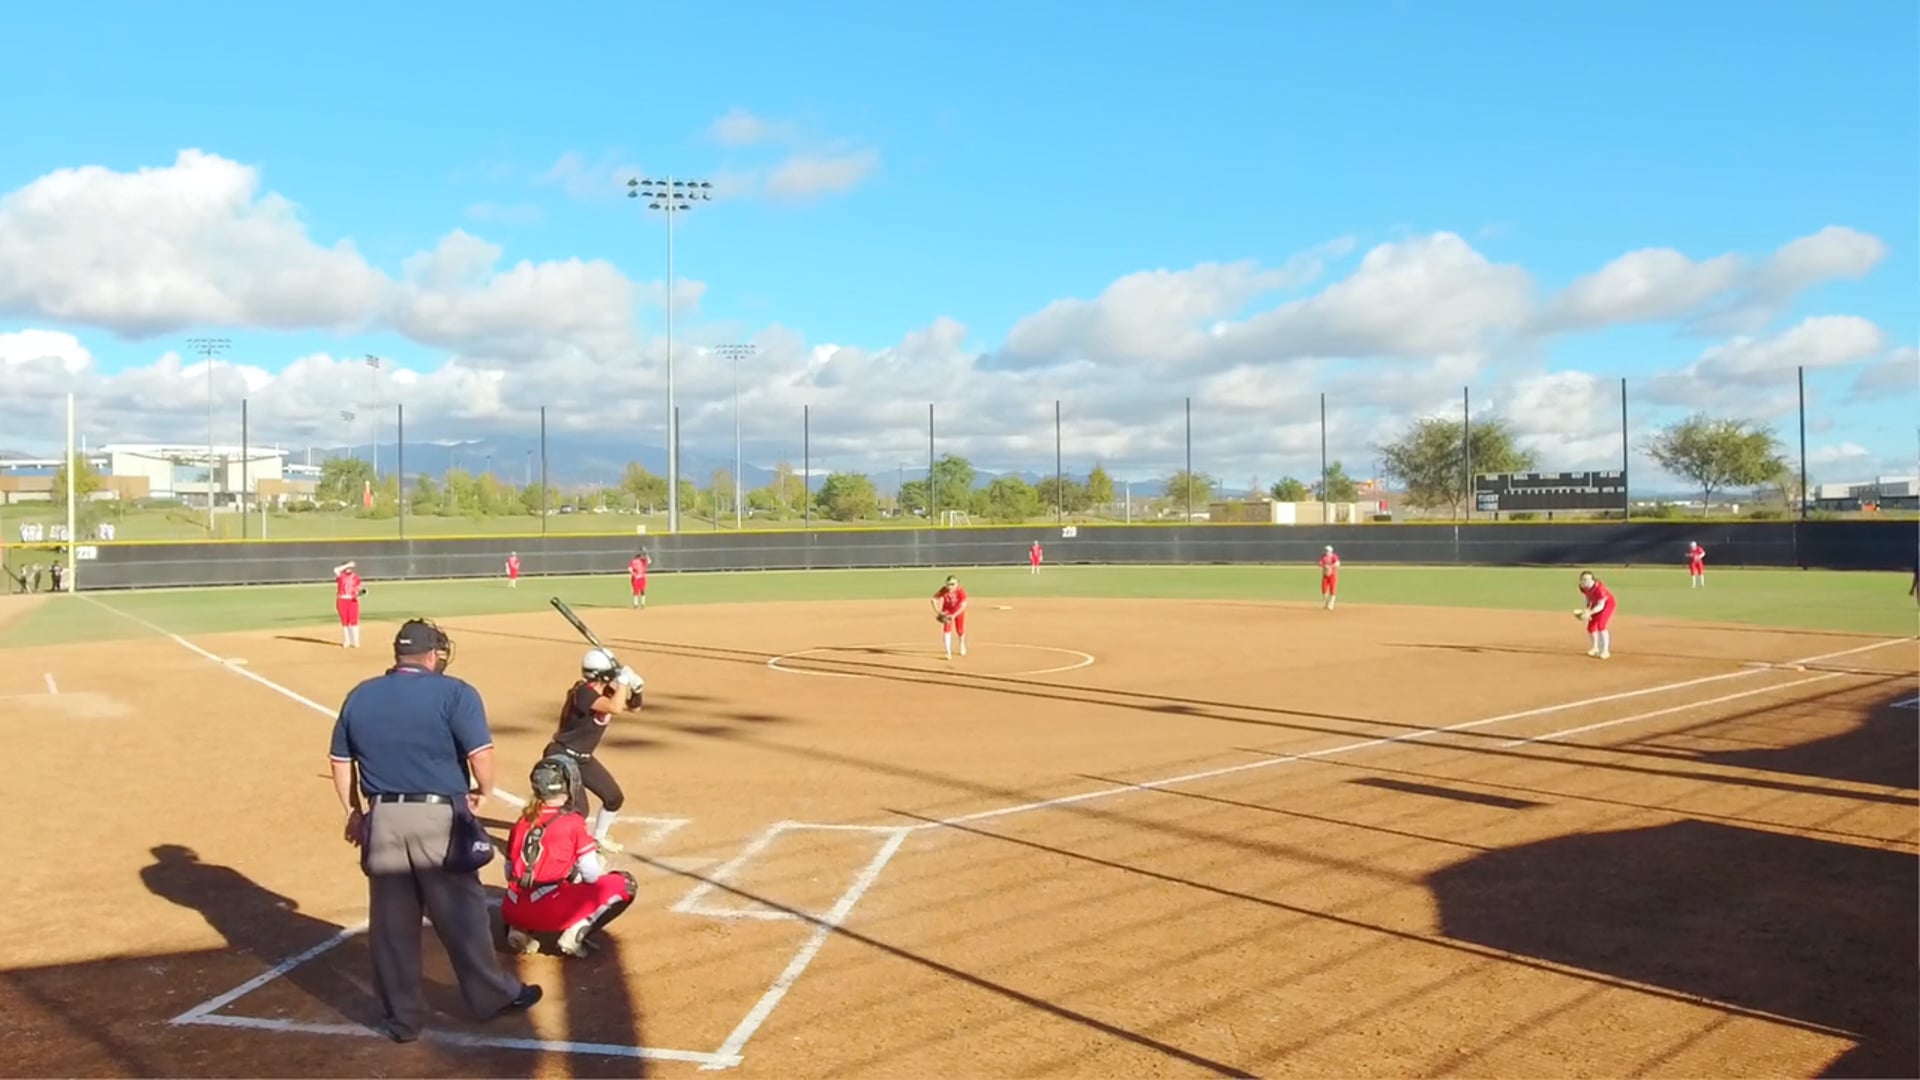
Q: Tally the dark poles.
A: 12